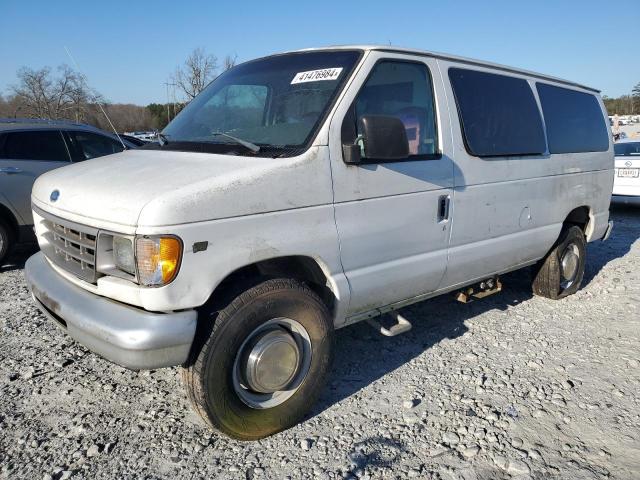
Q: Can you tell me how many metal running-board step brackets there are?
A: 2